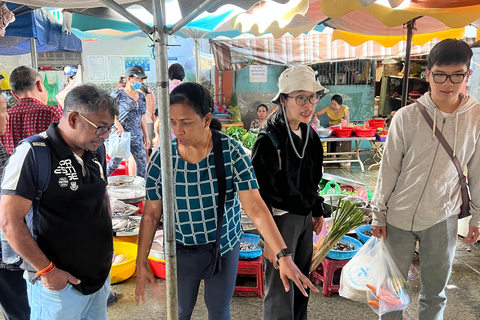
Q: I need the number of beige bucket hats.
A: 1